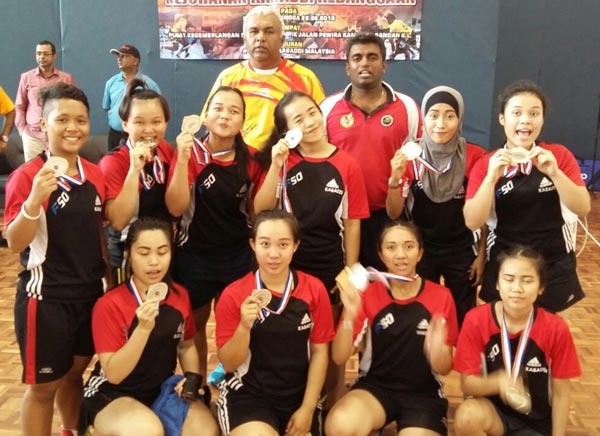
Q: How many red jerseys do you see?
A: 11